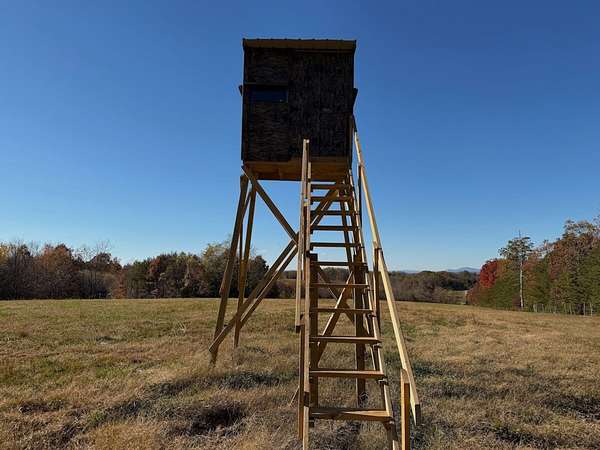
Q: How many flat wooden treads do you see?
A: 11